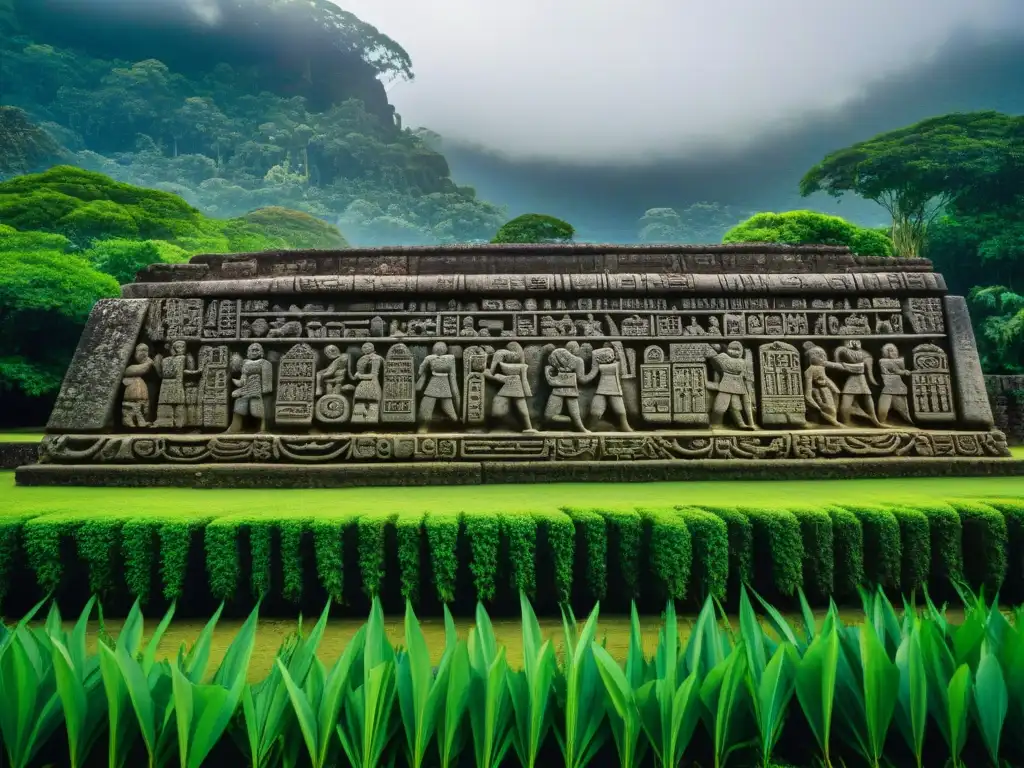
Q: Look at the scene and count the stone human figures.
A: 13